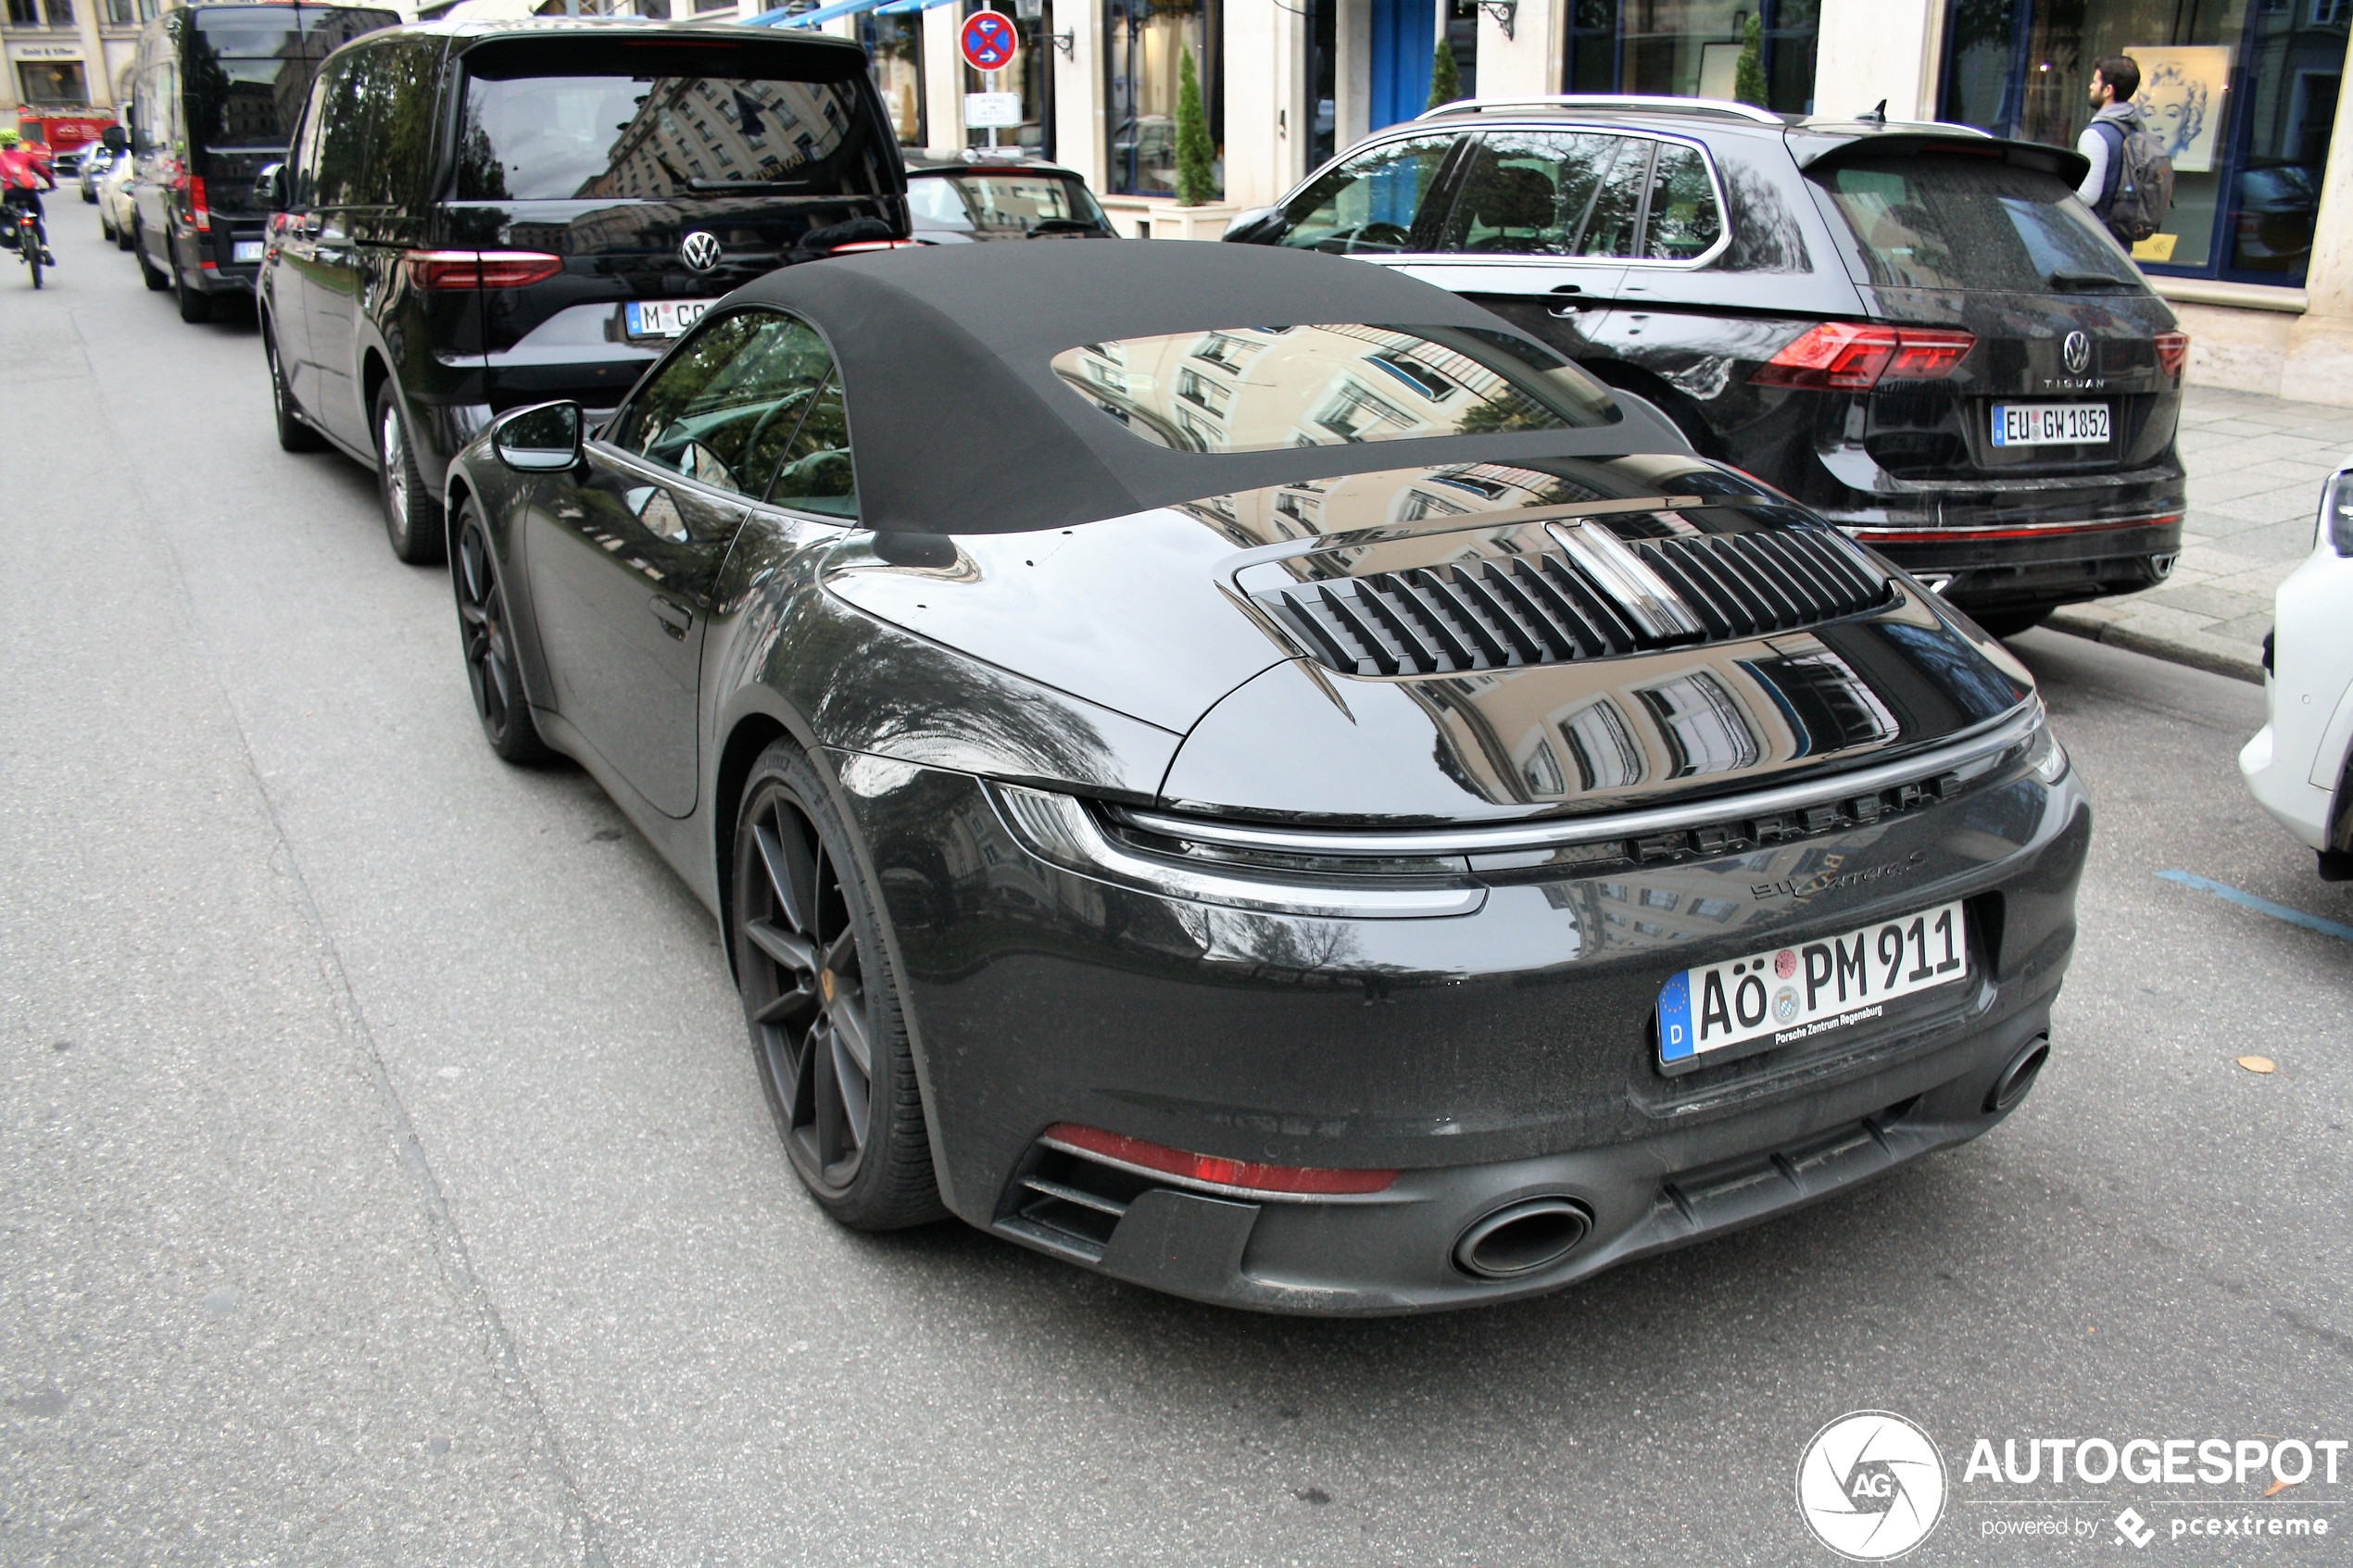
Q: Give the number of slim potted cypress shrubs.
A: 3